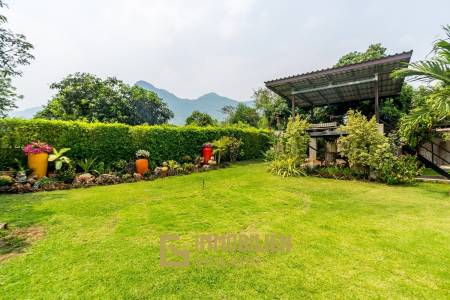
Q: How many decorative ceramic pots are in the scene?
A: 3